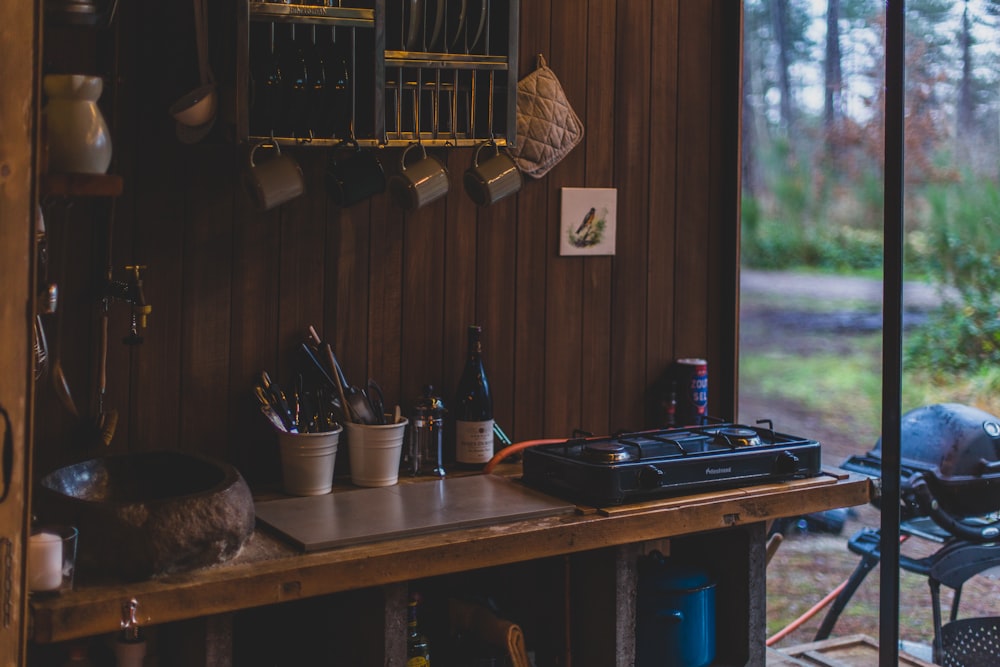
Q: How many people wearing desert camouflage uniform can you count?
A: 0